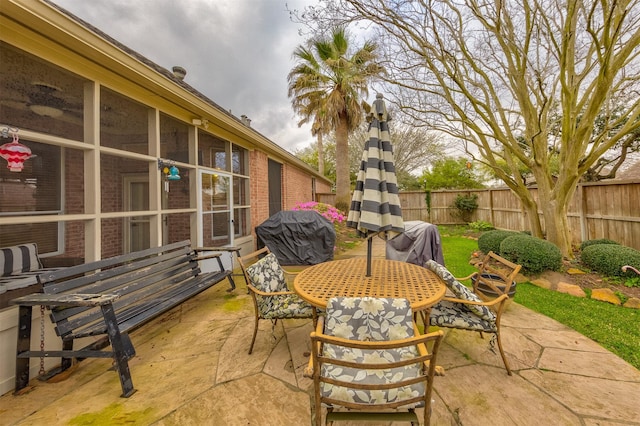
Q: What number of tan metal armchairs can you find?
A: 3